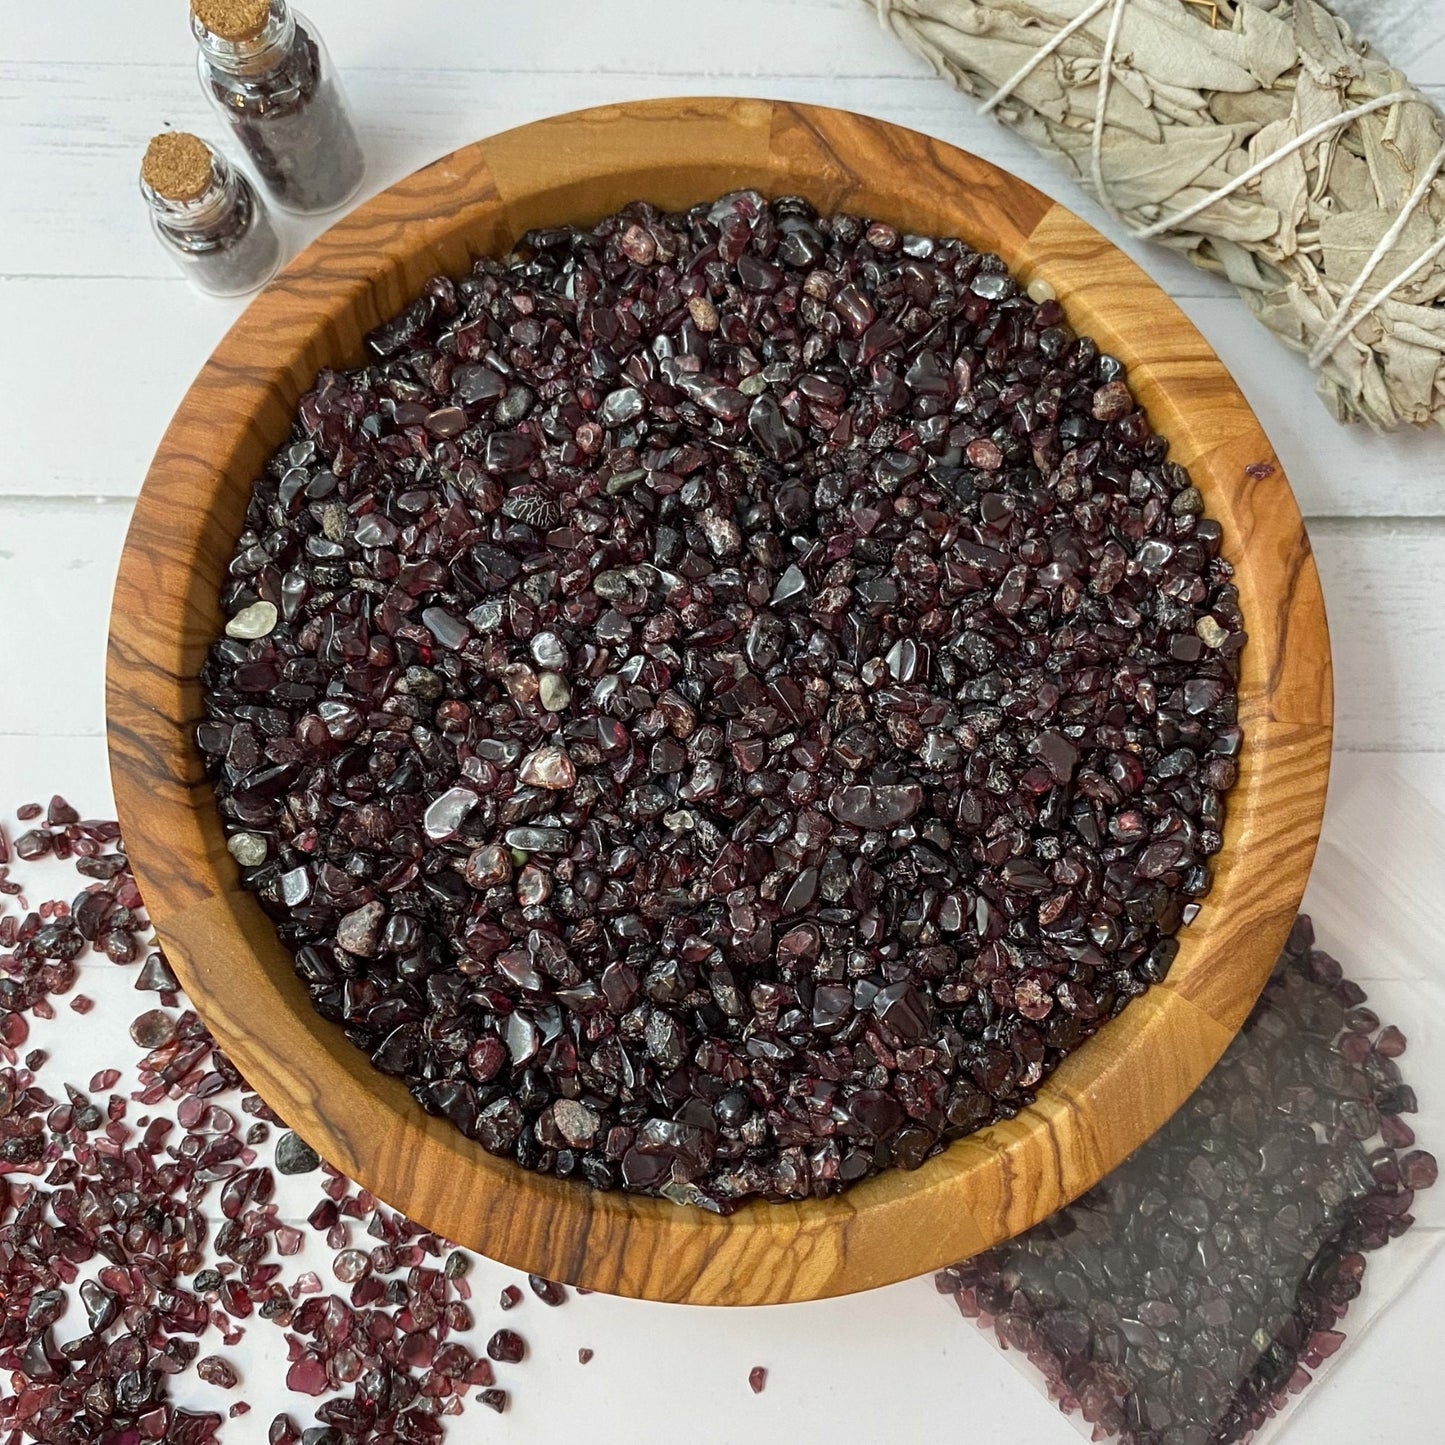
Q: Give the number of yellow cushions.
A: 0